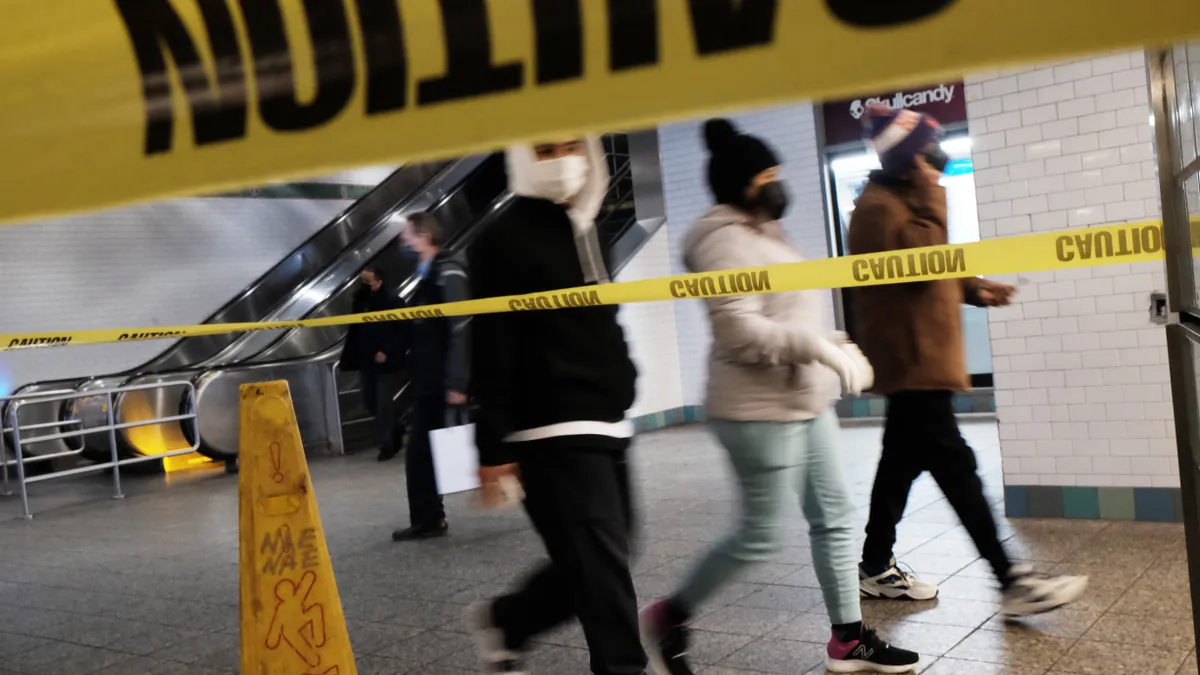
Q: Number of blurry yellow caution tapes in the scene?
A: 1